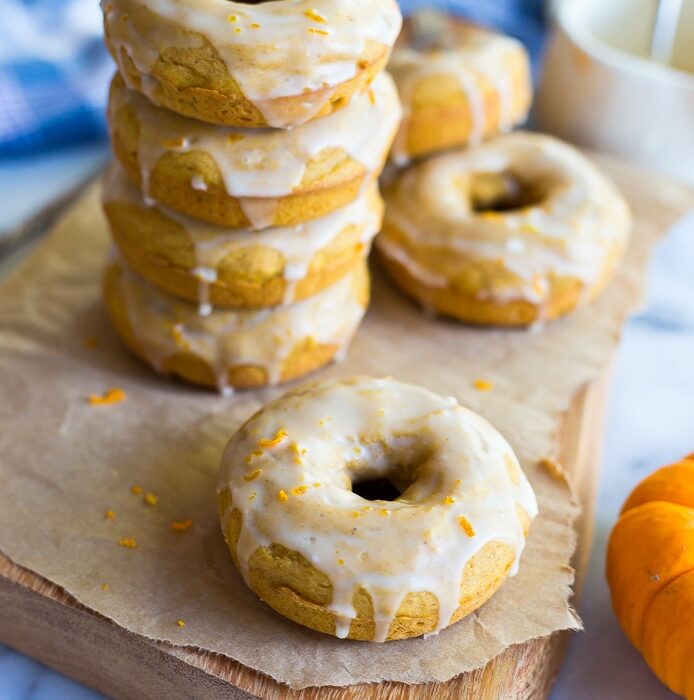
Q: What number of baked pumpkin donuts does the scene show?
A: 7